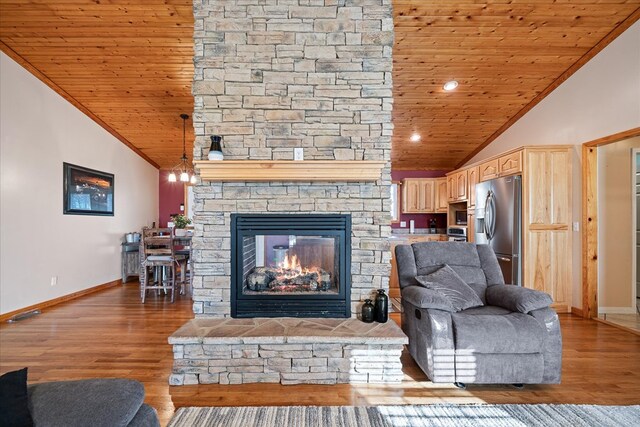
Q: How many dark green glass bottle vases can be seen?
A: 2